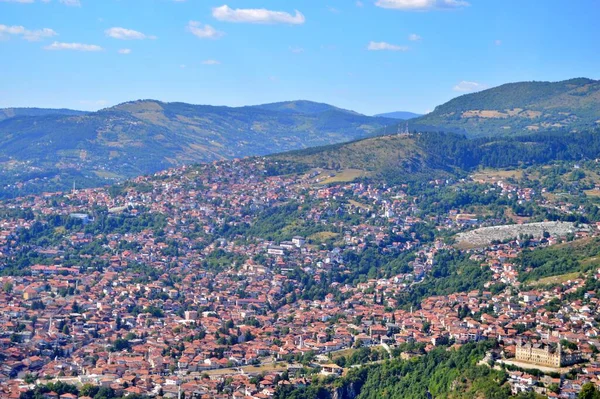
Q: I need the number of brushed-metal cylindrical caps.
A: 0